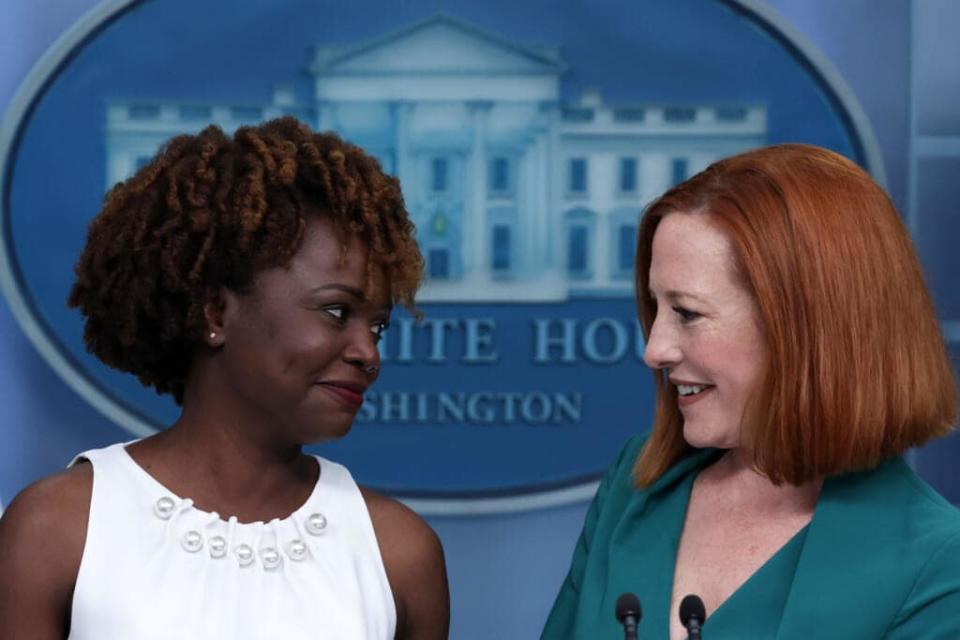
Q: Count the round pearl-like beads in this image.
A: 7